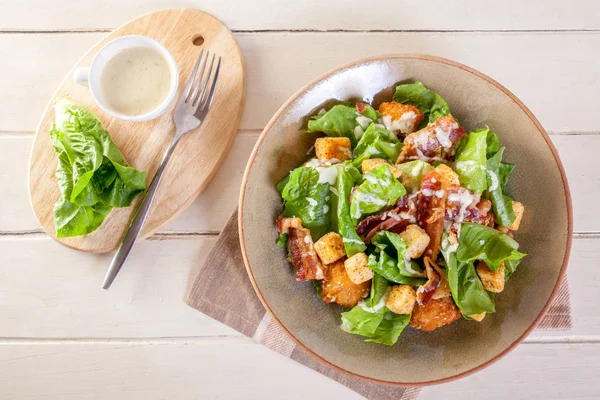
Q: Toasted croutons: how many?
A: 10